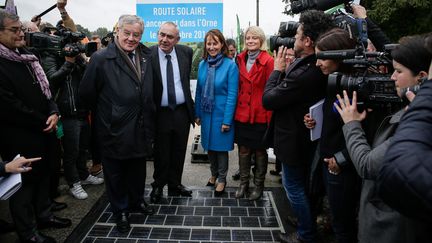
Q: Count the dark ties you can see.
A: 2